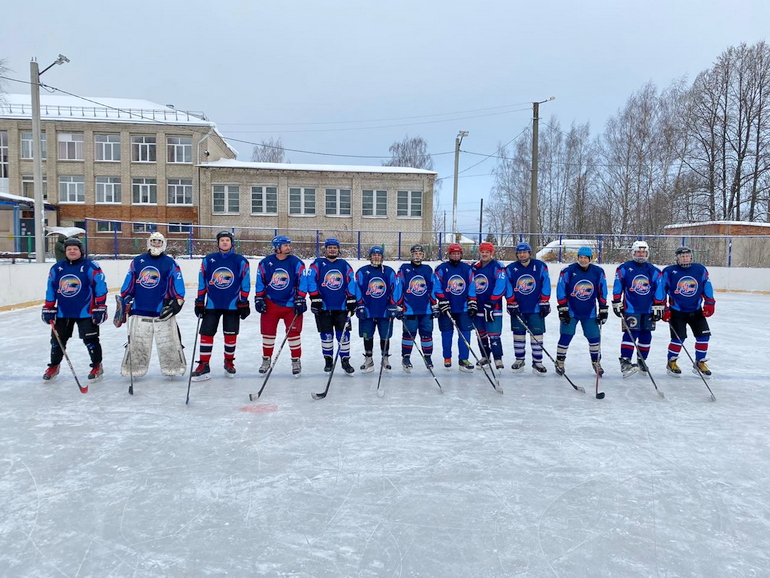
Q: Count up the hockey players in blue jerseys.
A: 13